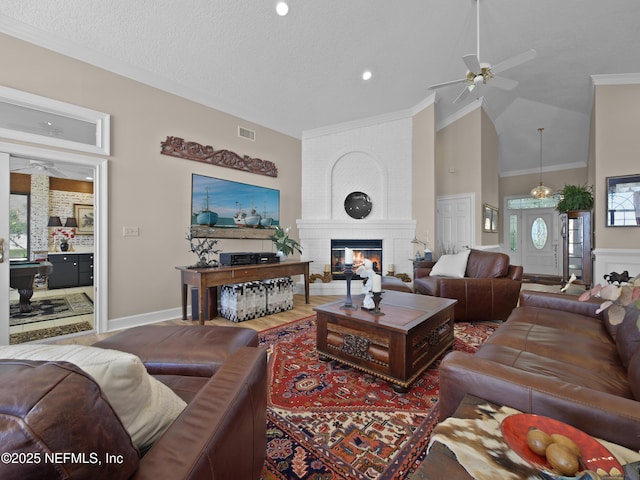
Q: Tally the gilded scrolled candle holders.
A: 2